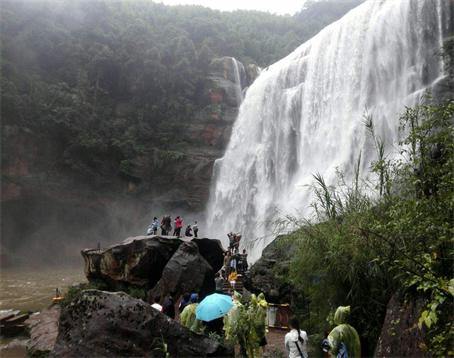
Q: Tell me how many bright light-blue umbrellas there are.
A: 1